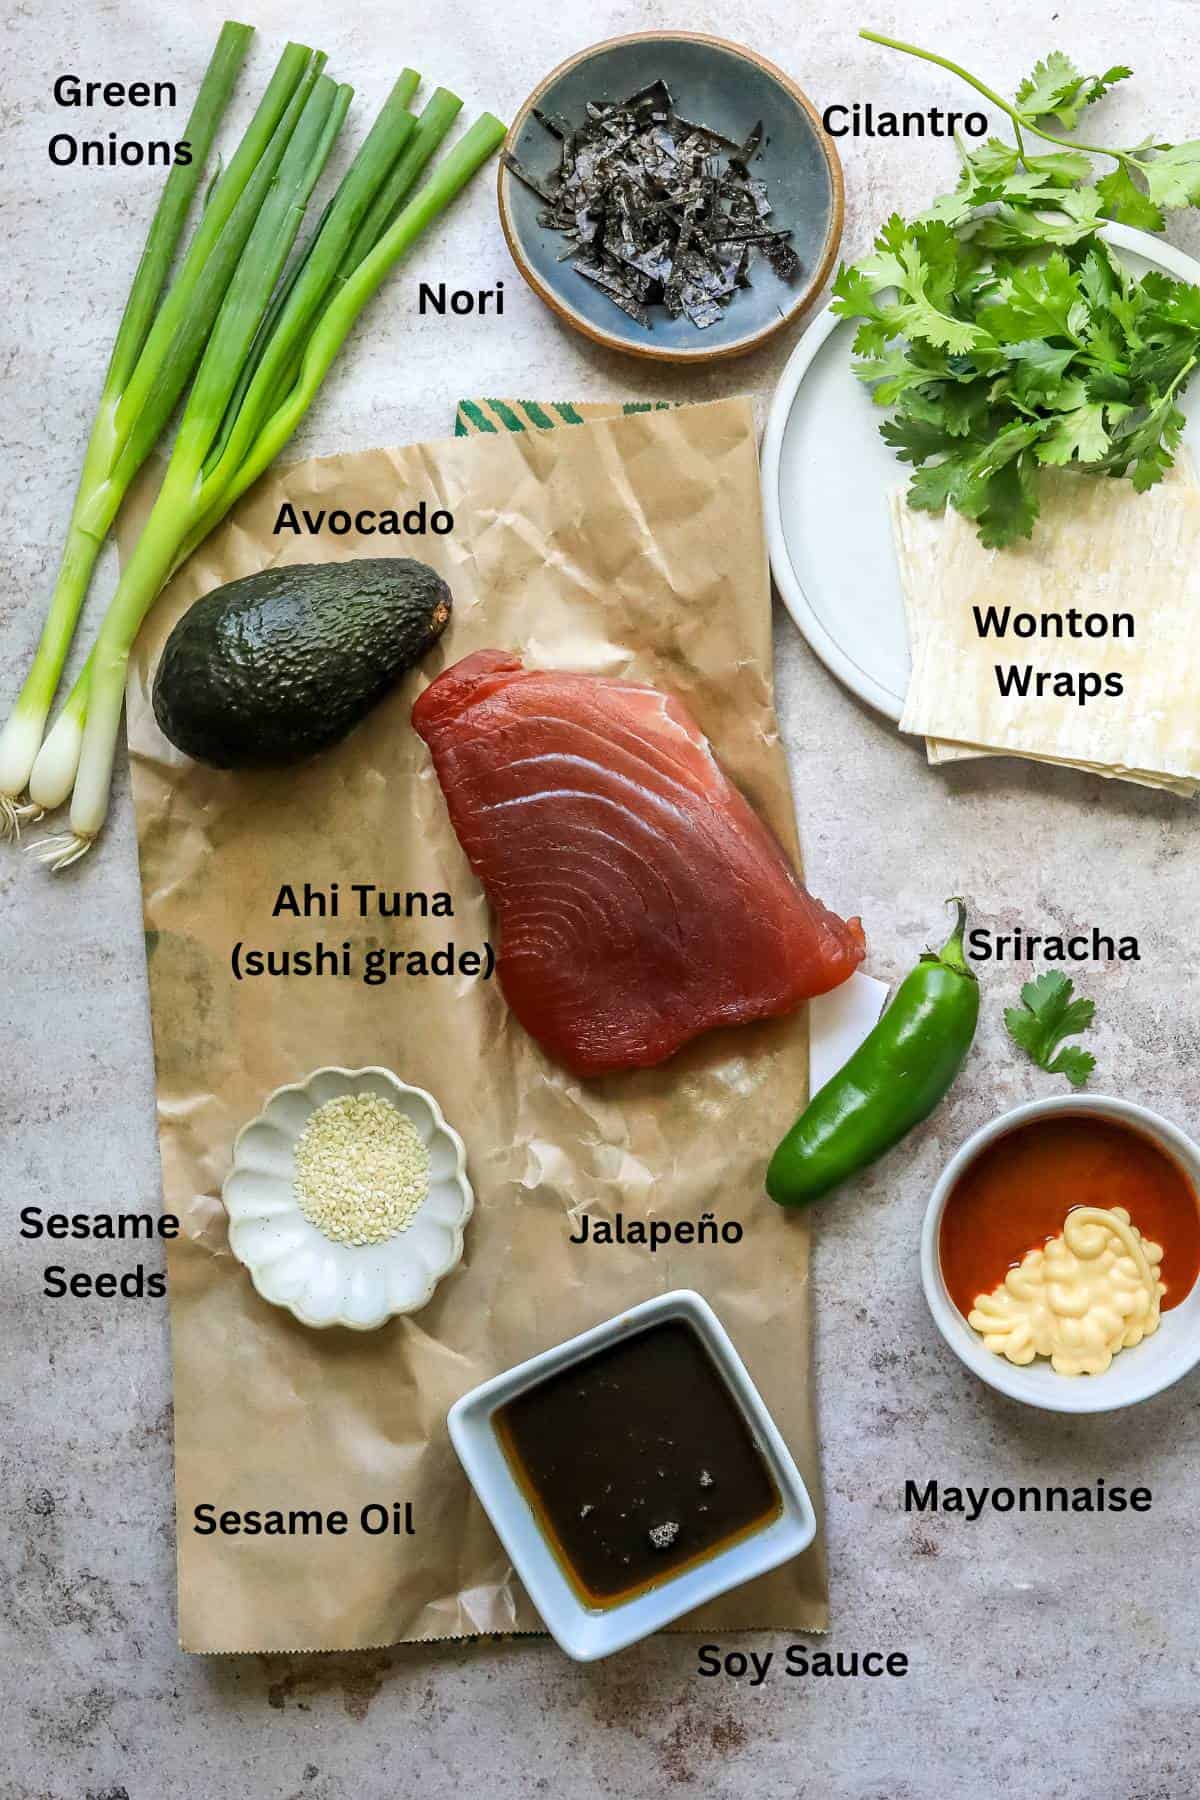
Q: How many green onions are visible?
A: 3